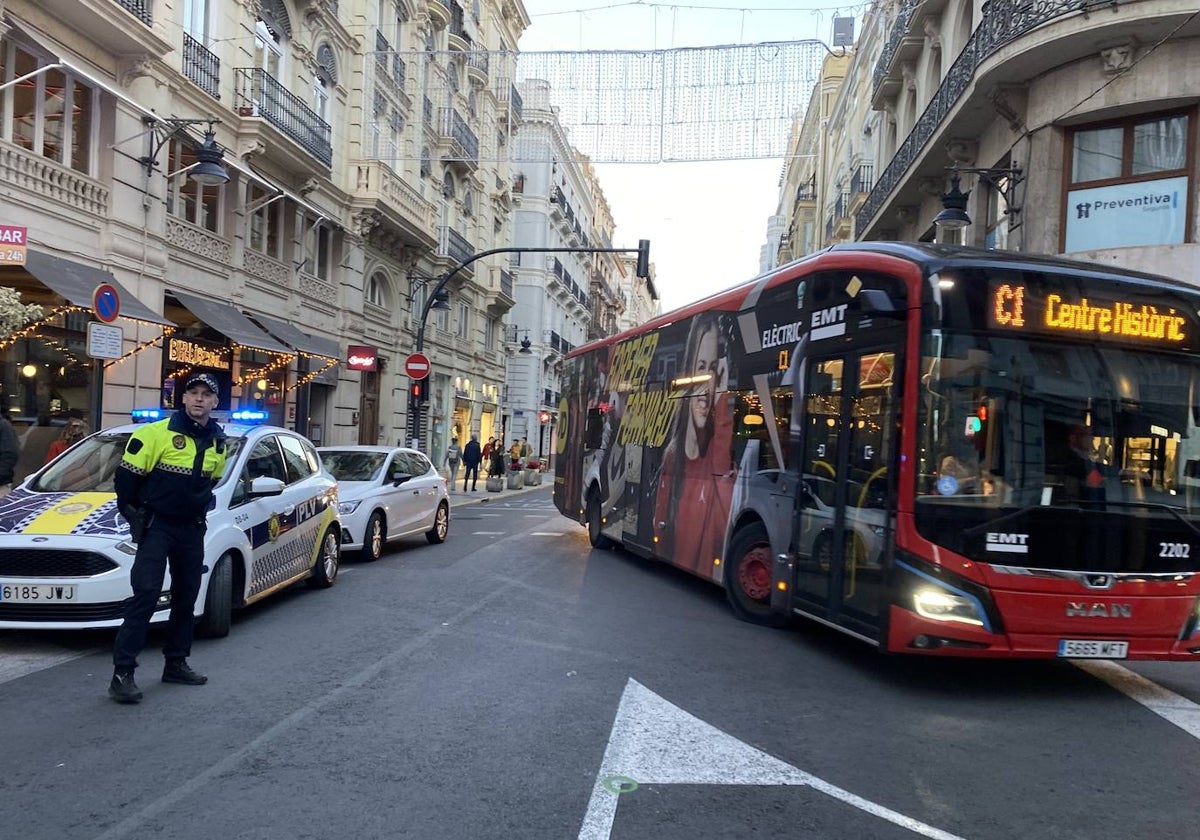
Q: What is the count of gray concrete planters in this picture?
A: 3